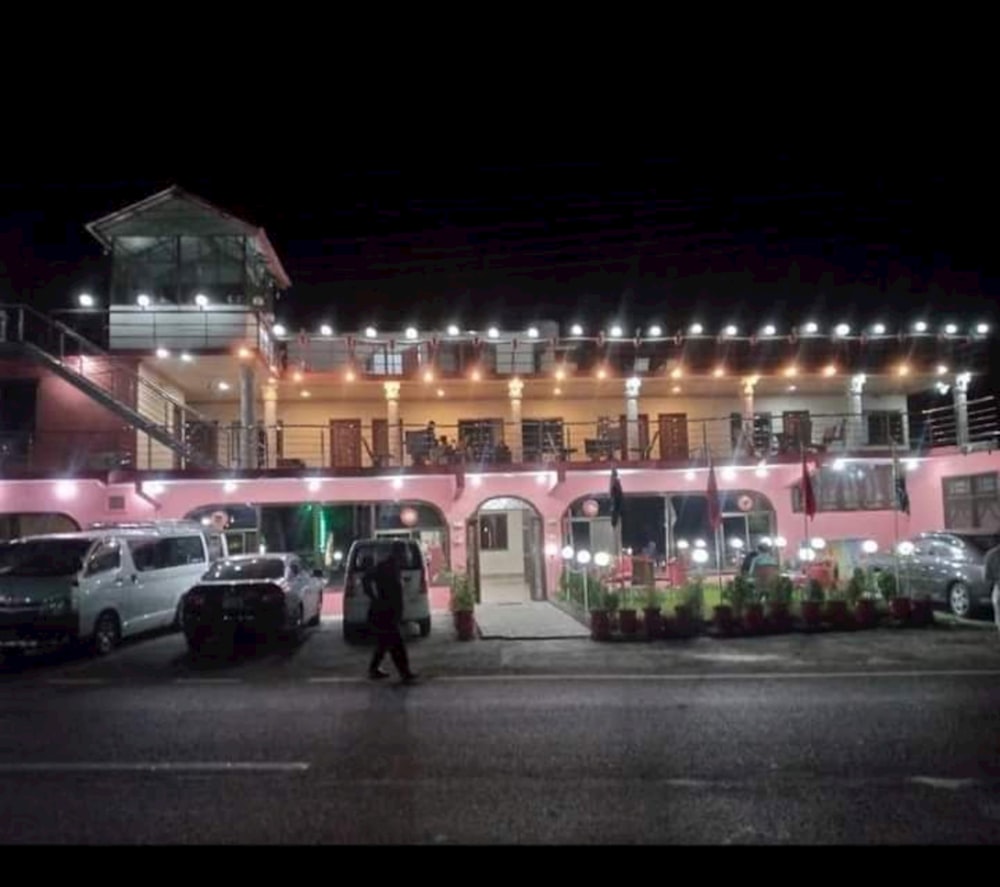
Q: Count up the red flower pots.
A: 13